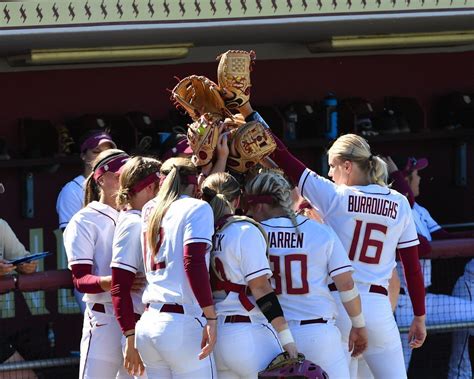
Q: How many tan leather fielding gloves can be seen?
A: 4